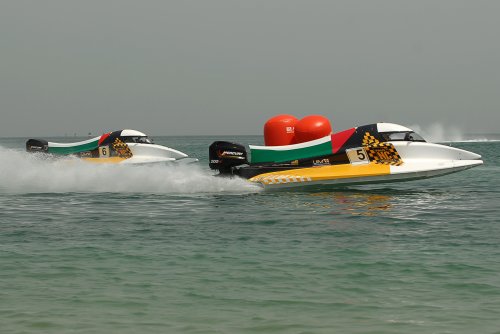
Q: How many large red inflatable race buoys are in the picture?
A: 2